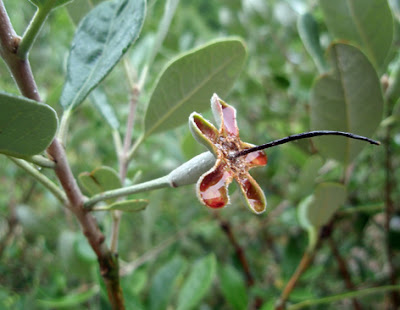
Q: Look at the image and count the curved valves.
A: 5